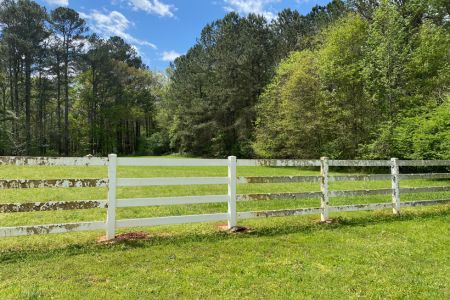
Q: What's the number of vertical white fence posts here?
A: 4